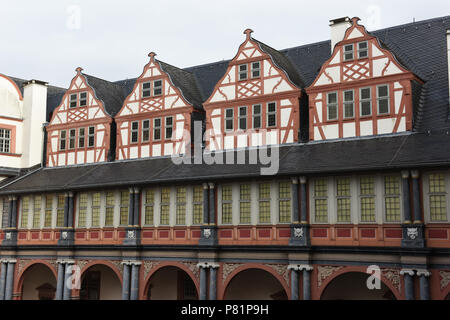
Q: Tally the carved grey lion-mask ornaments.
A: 6